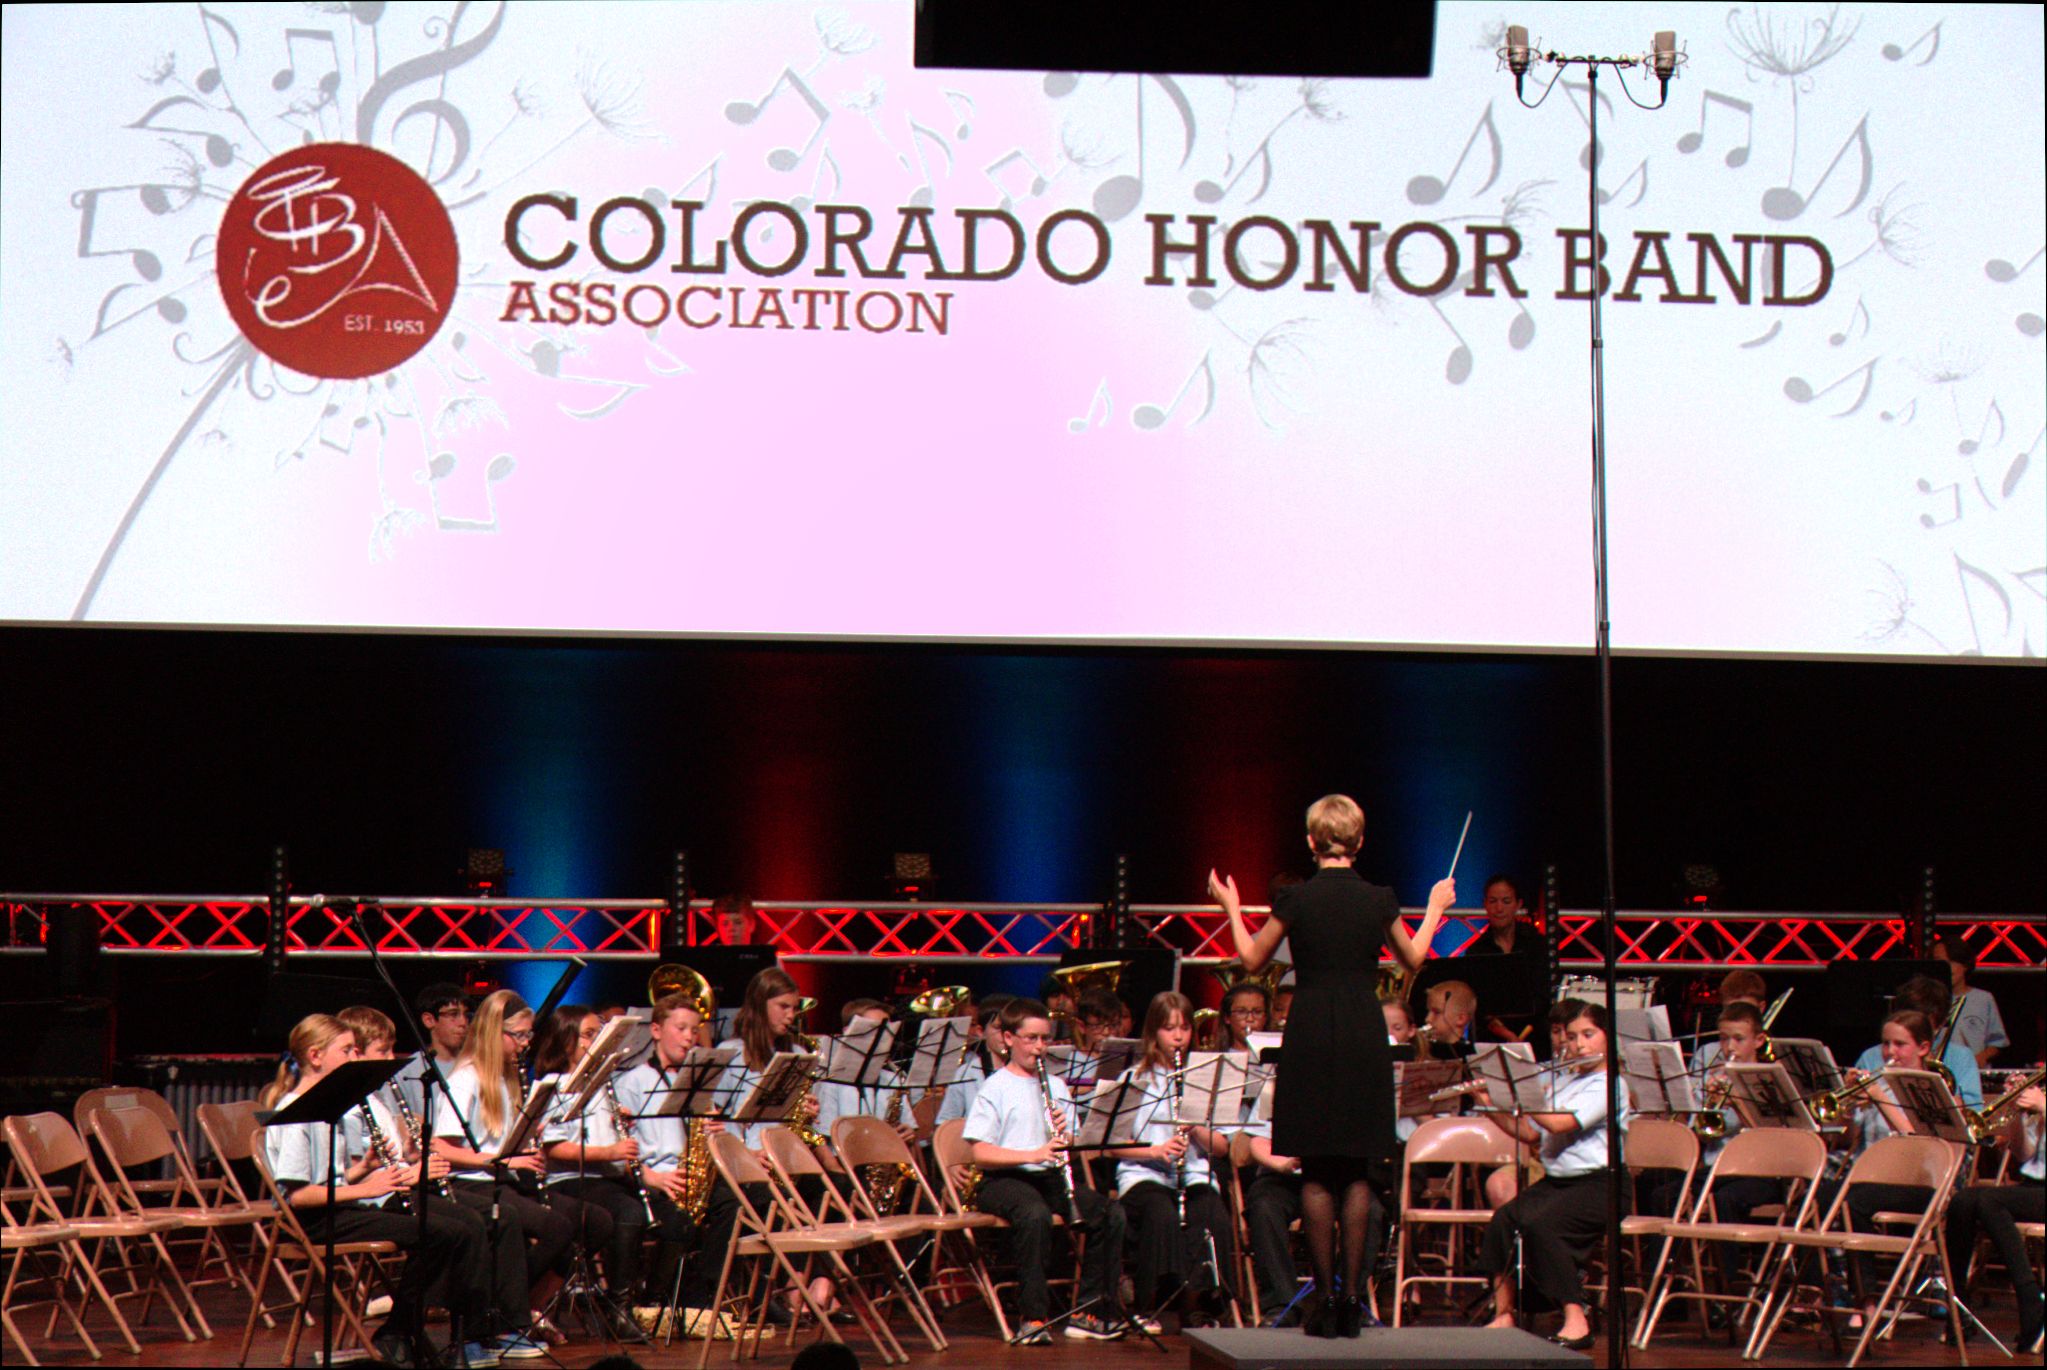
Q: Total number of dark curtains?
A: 1